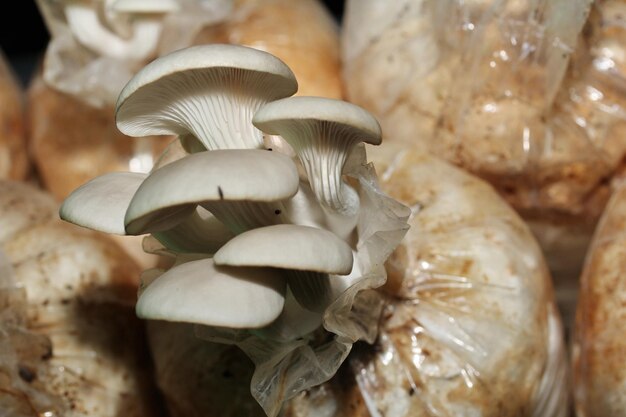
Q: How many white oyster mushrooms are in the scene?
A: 6